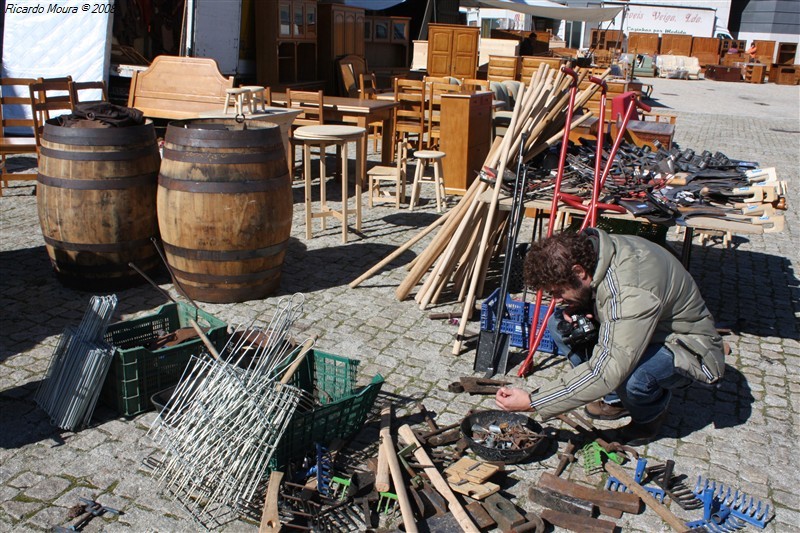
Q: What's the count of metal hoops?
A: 12